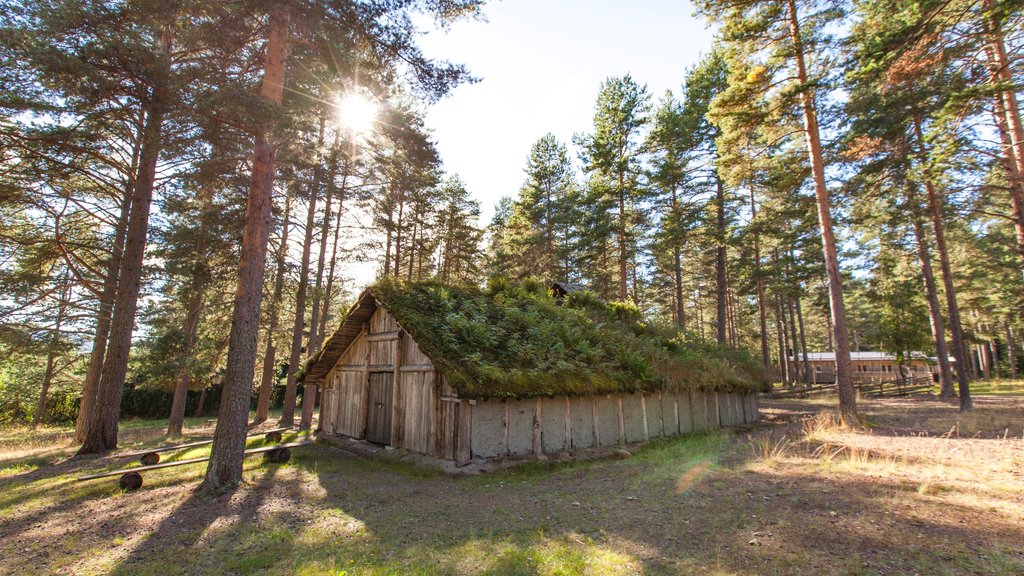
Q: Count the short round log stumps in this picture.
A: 4